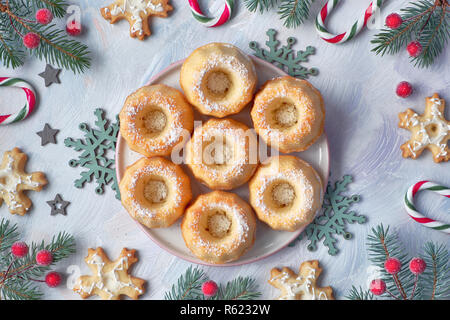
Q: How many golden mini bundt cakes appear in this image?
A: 7